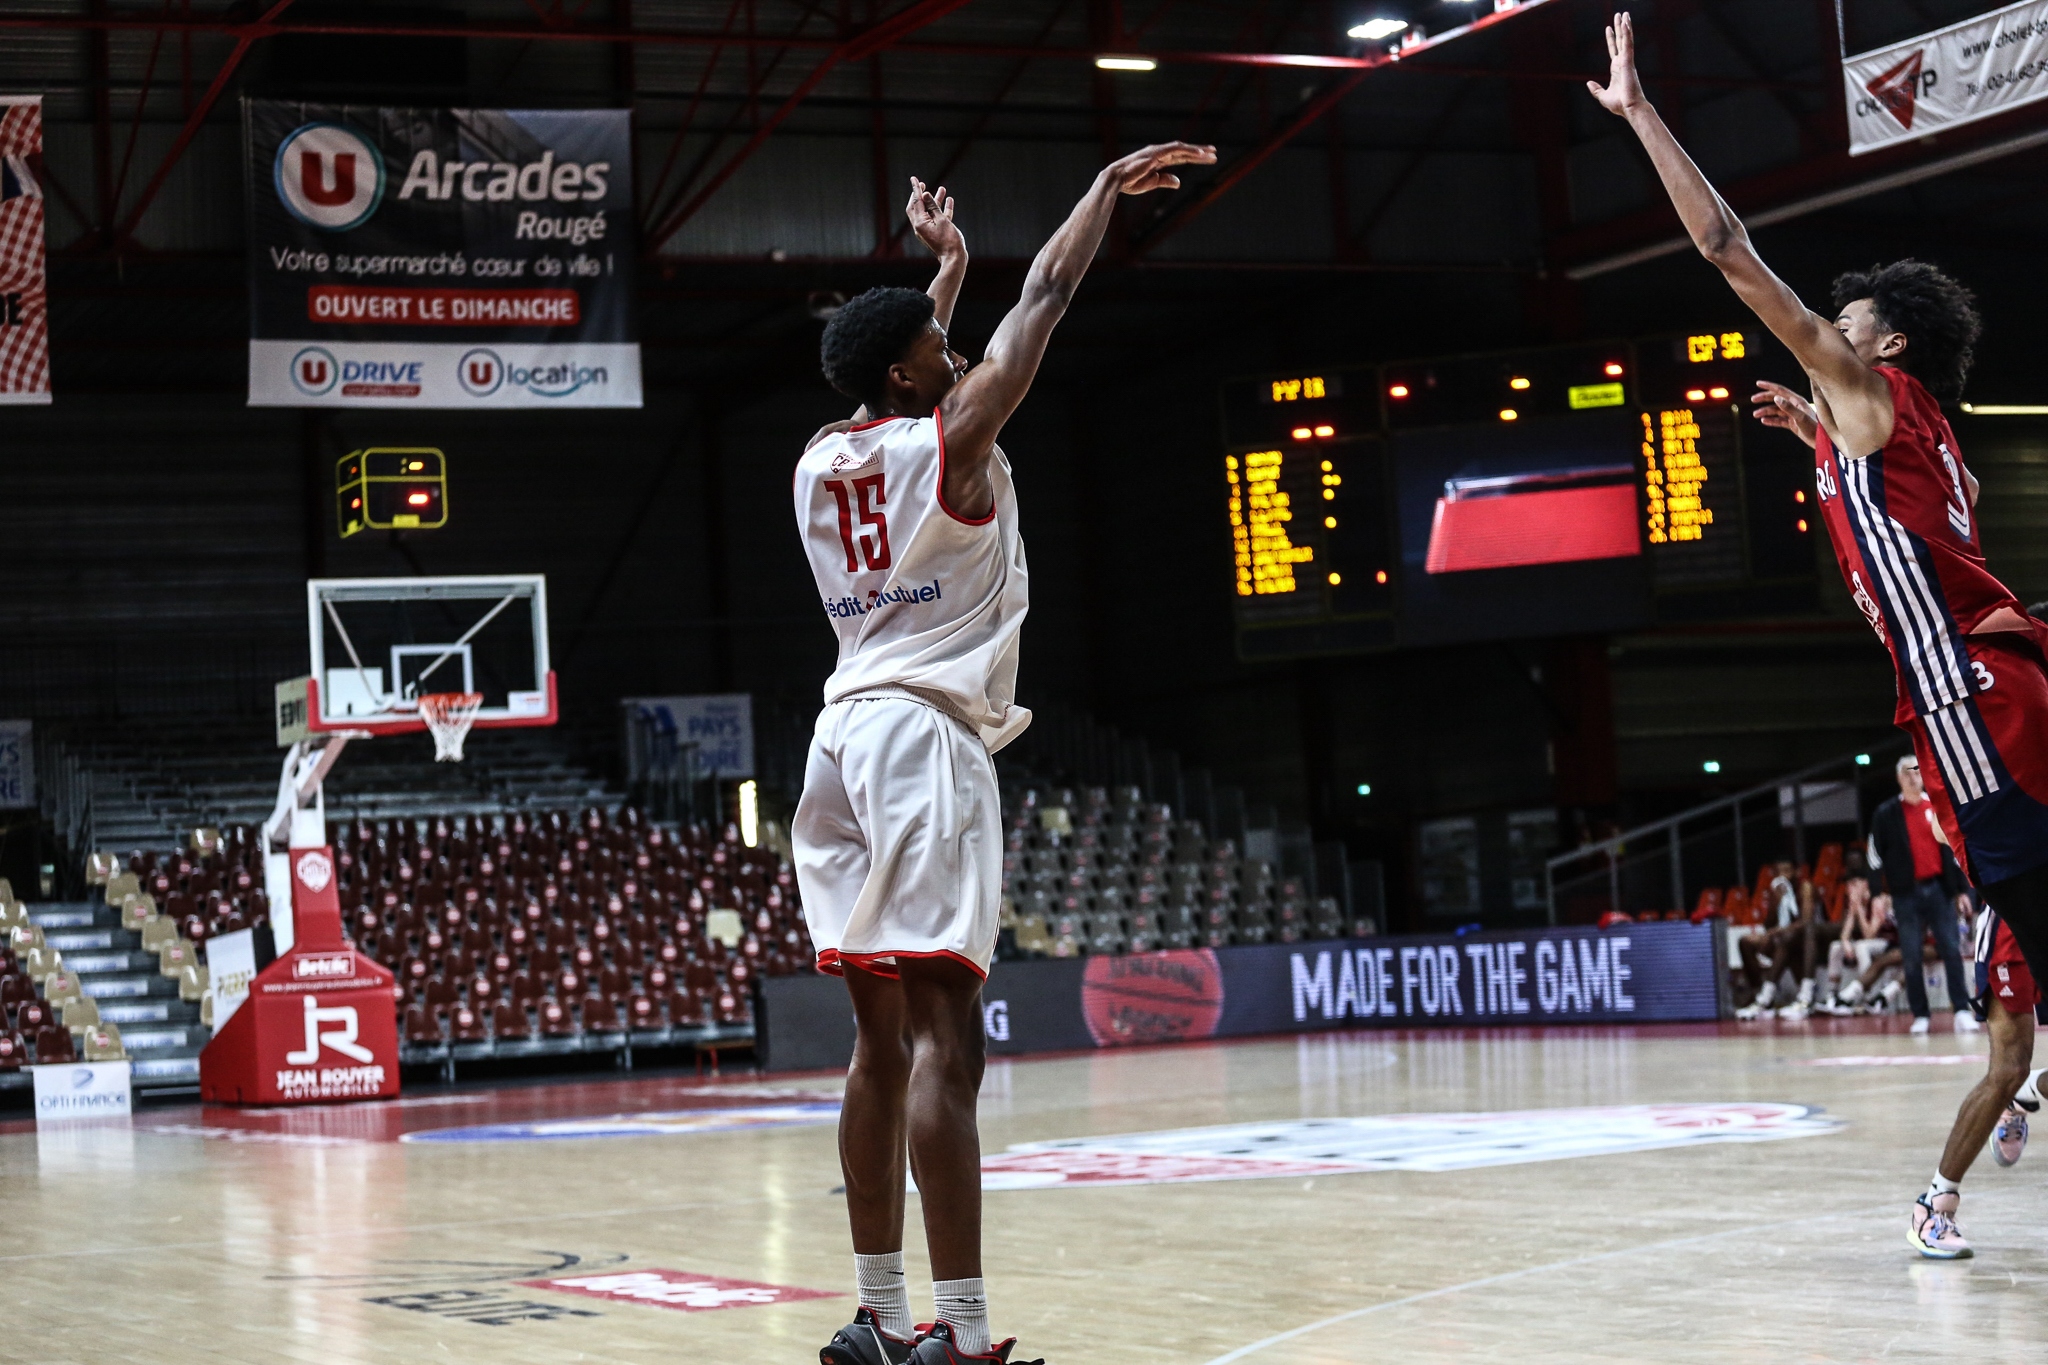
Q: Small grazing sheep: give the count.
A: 0